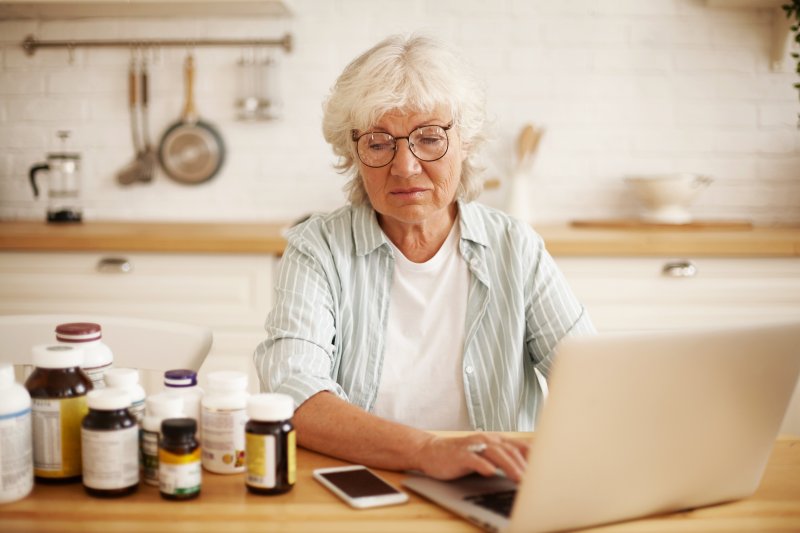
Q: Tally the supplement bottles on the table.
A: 10